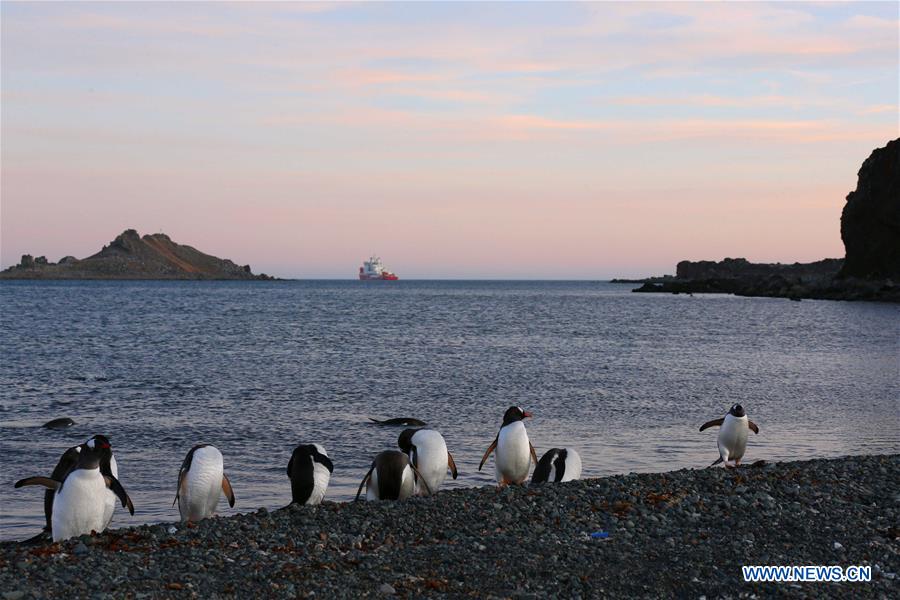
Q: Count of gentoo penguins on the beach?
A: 9